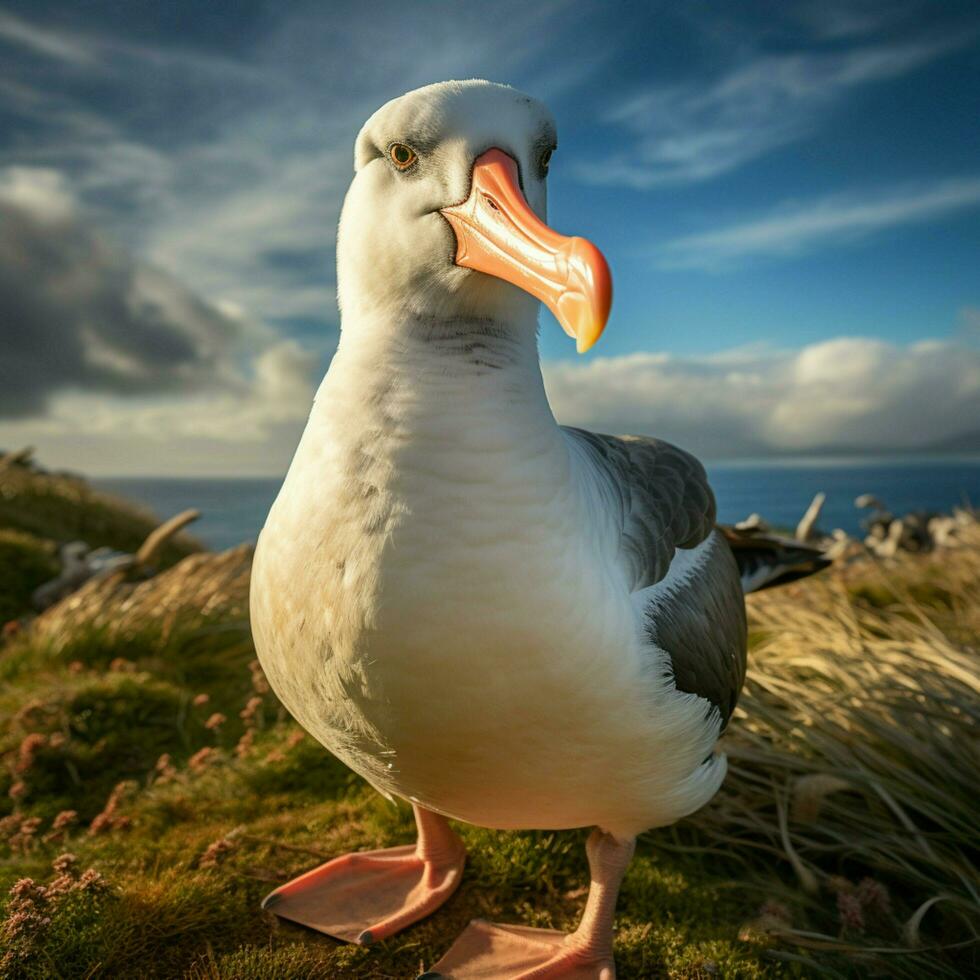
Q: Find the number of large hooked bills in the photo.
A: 1